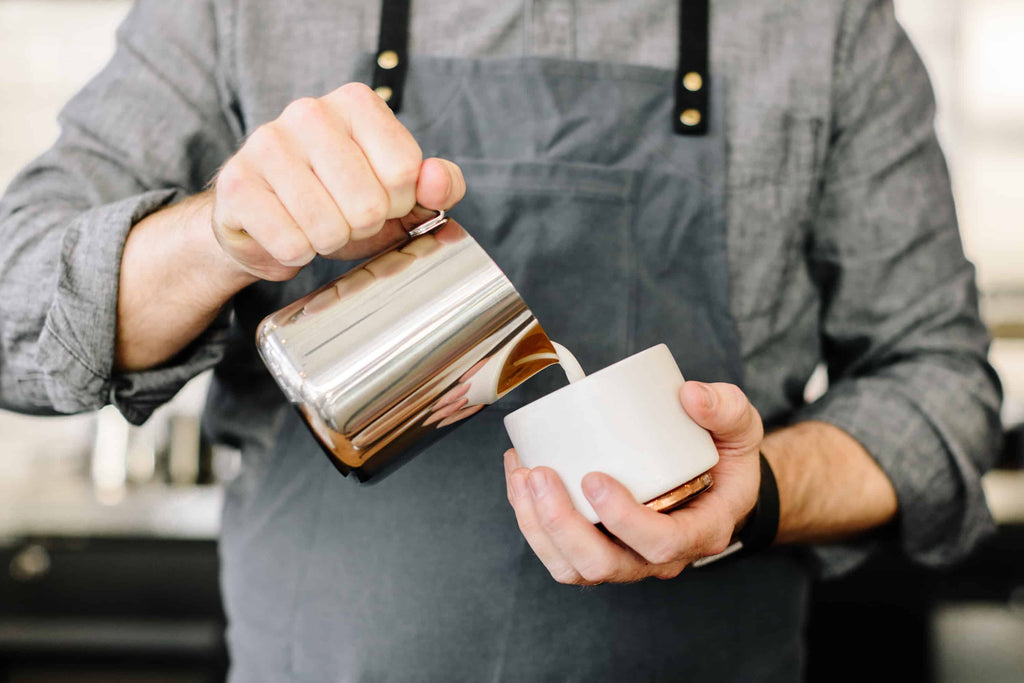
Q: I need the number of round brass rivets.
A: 4